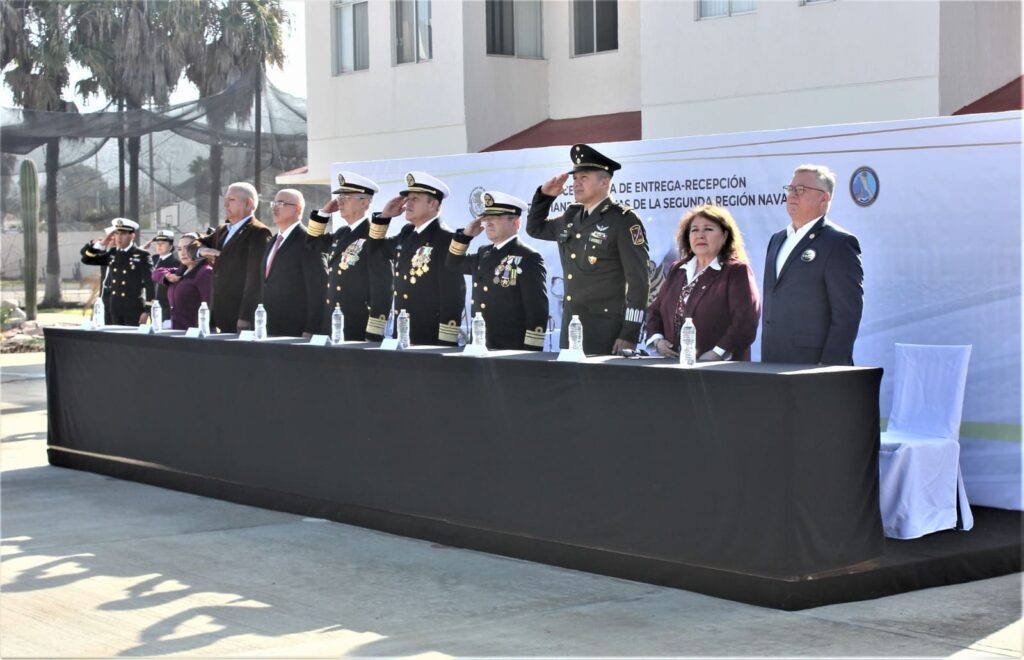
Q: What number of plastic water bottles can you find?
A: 9